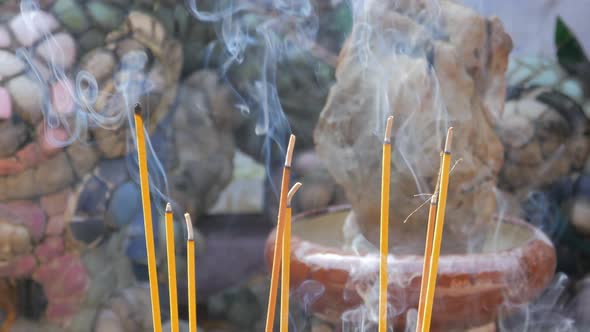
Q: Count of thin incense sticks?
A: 8